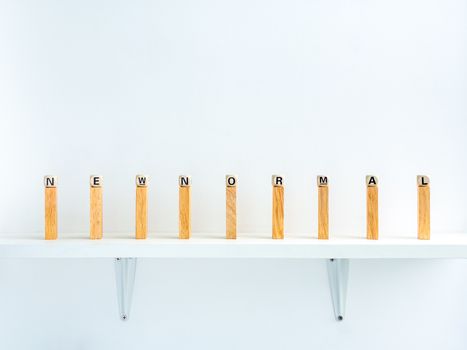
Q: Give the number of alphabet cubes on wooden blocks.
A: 9